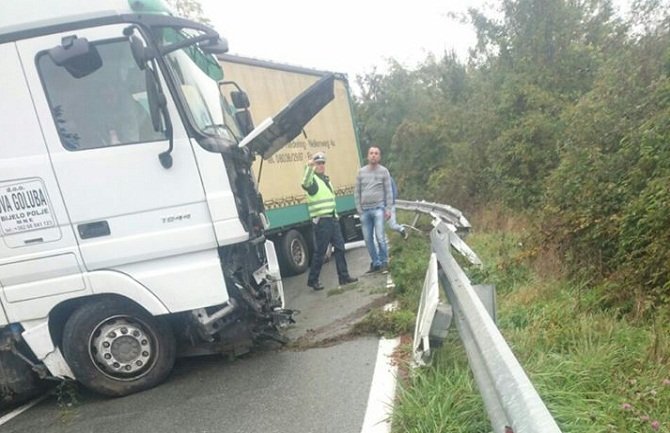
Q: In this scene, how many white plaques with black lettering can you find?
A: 1